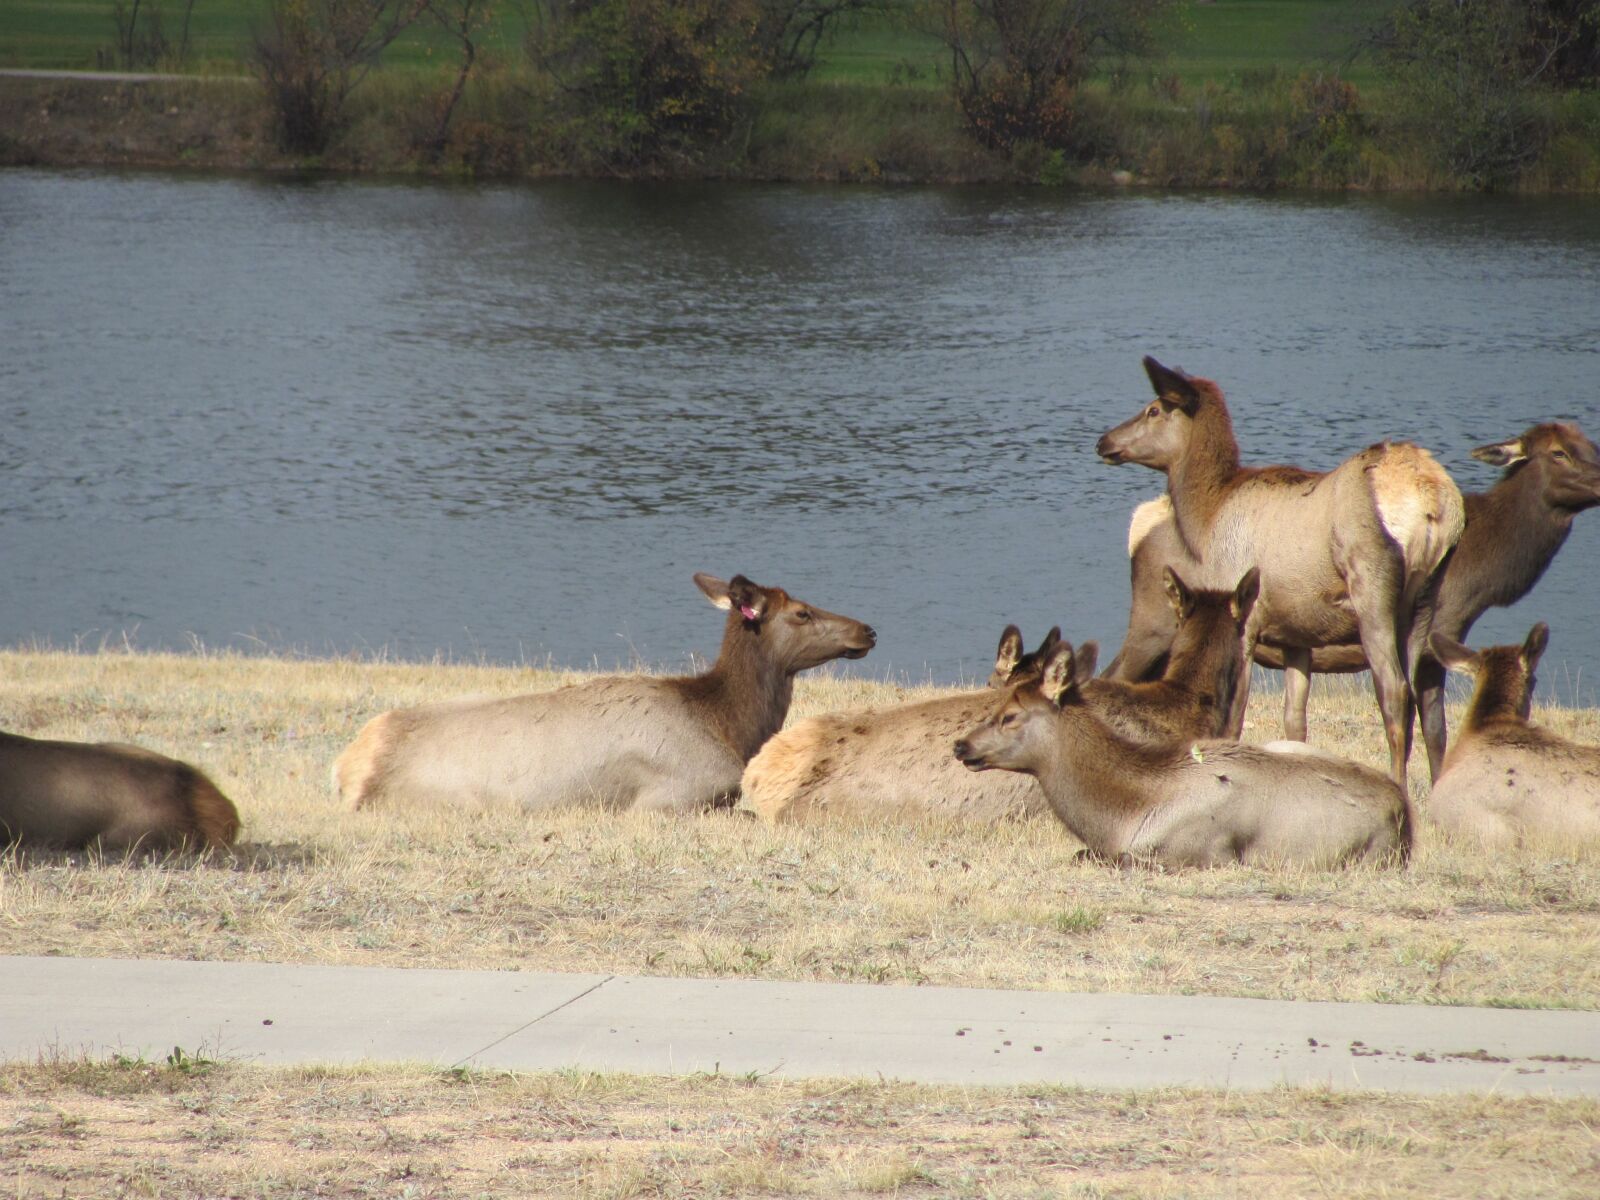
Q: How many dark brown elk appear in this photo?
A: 2